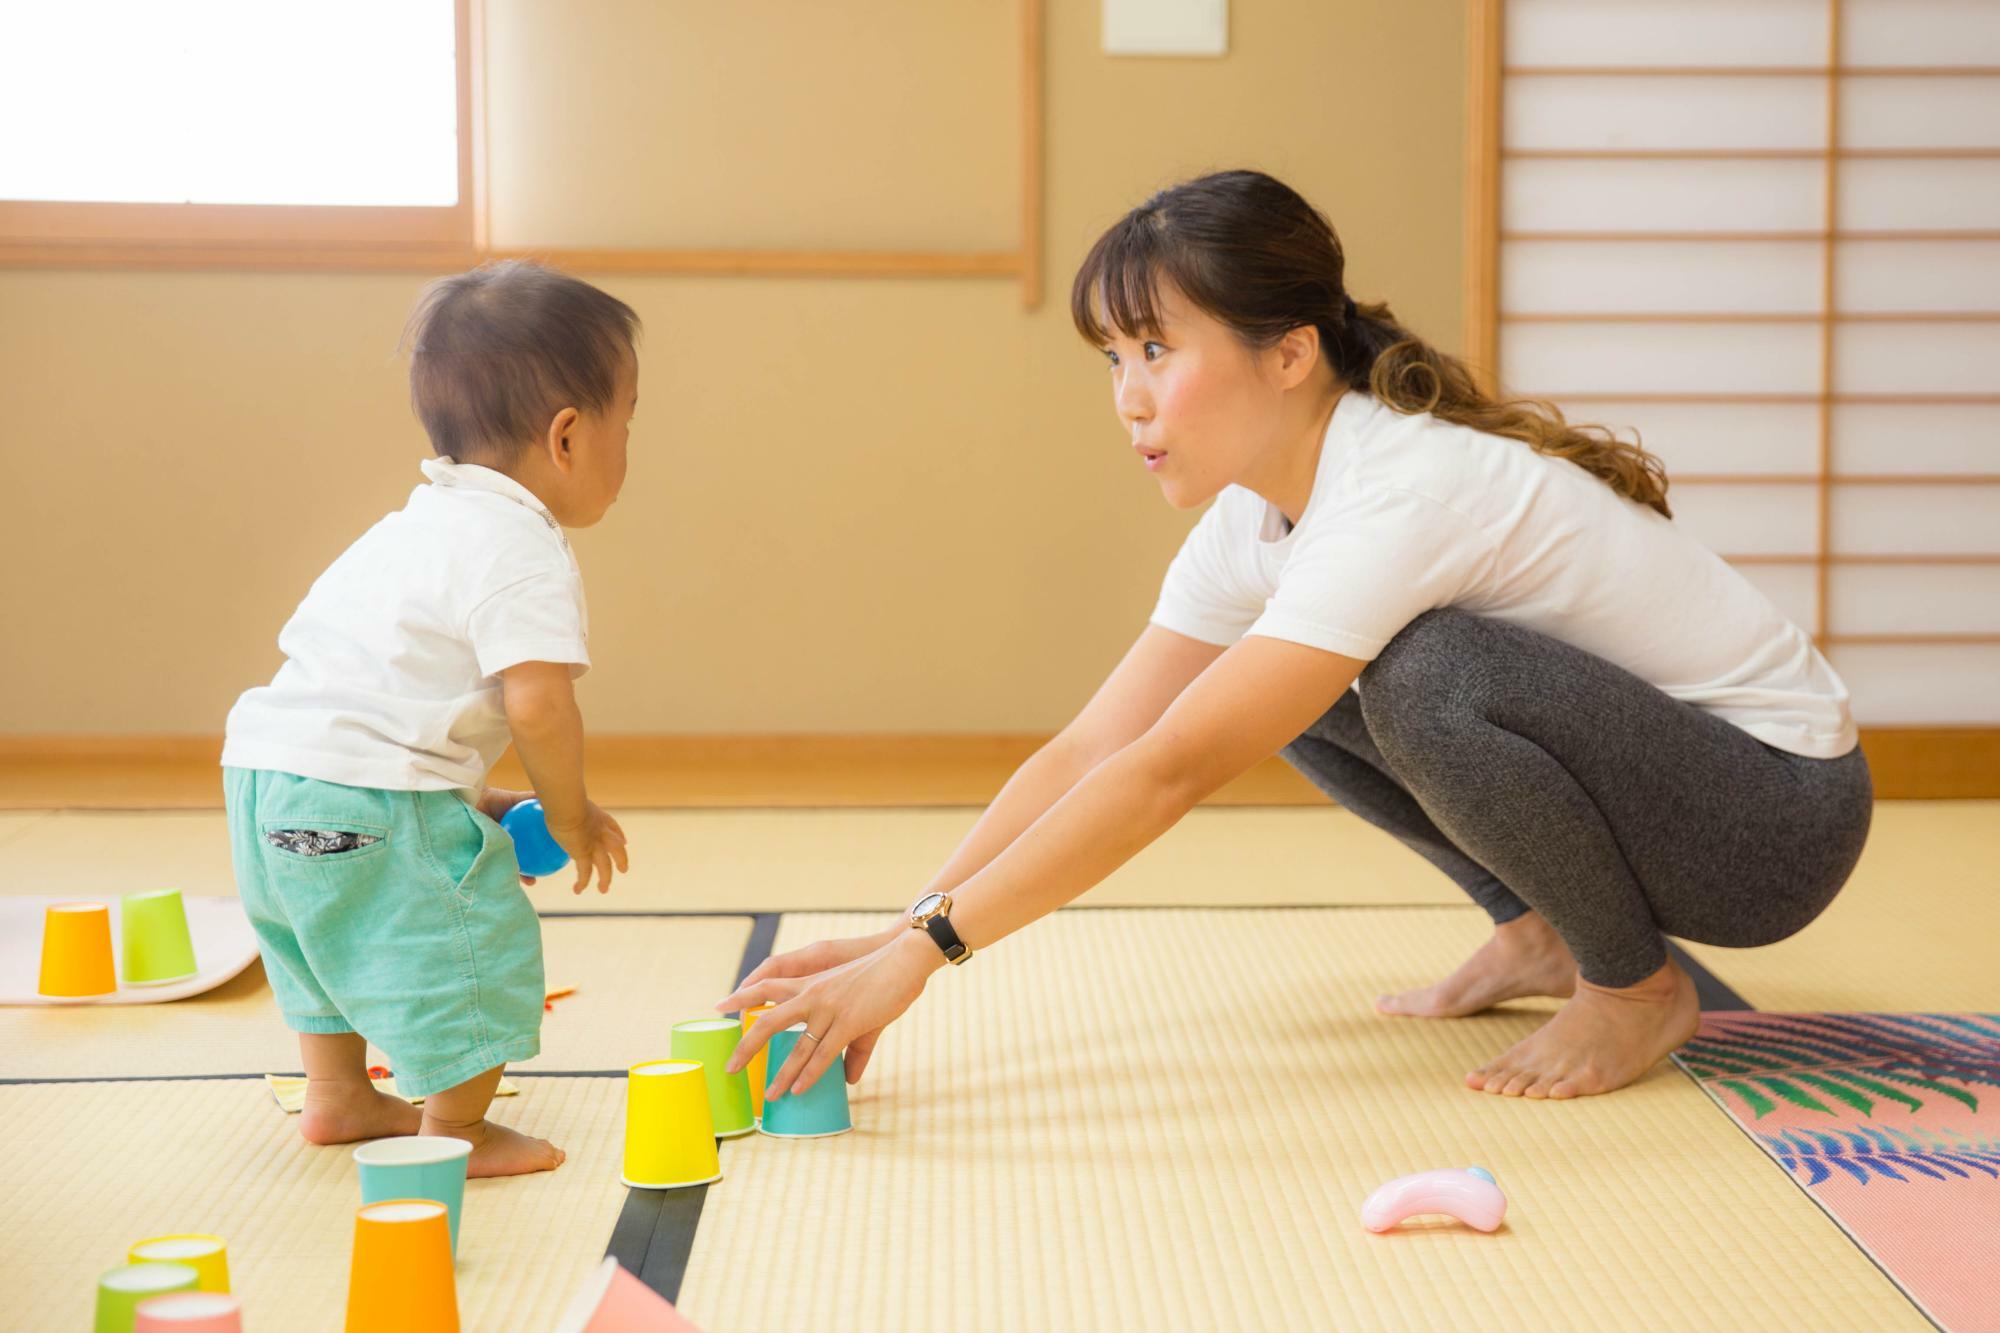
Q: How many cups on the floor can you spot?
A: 12